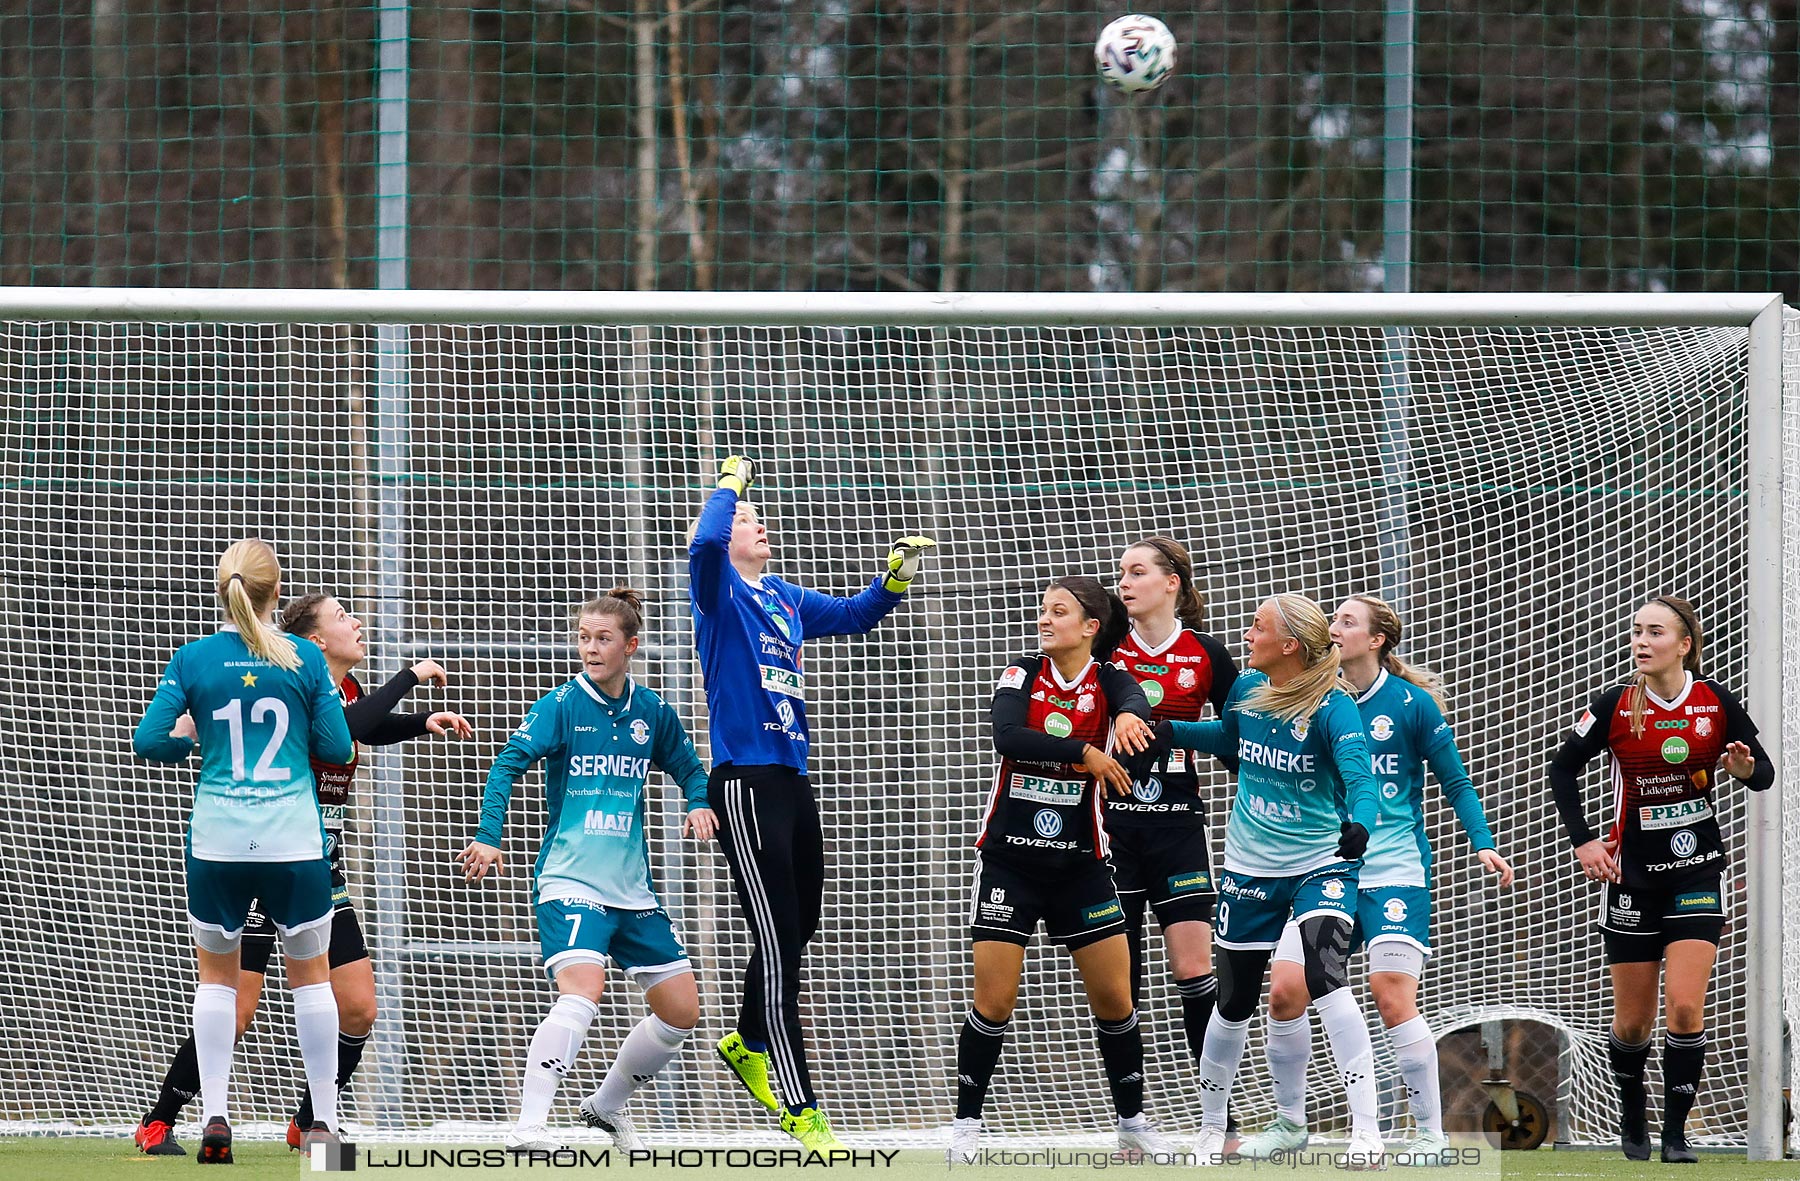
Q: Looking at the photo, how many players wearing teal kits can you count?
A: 4